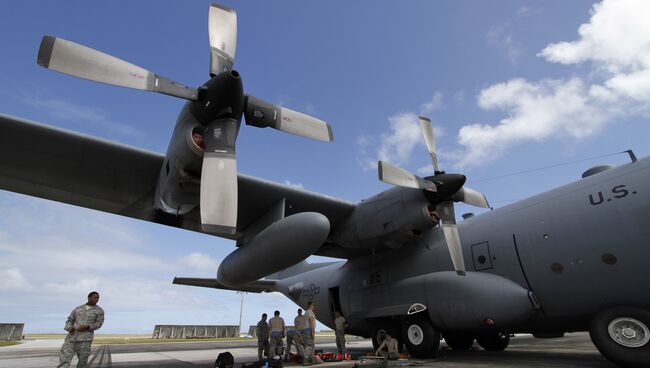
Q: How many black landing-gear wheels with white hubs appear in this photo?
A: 2